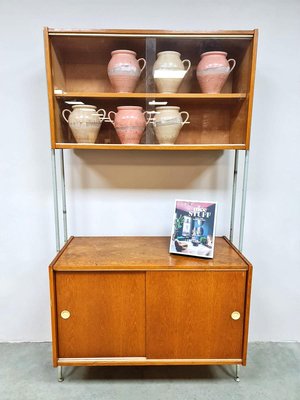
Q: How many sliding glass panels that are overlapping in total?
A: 2